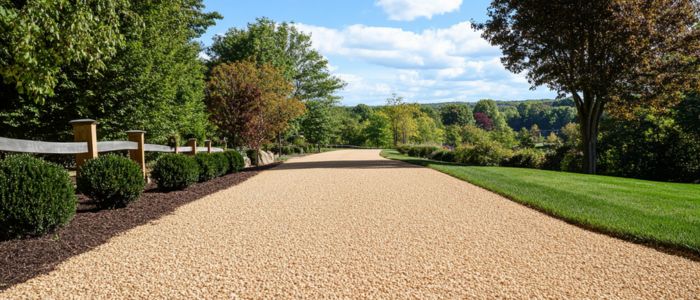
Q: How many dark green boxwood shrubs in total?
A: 5